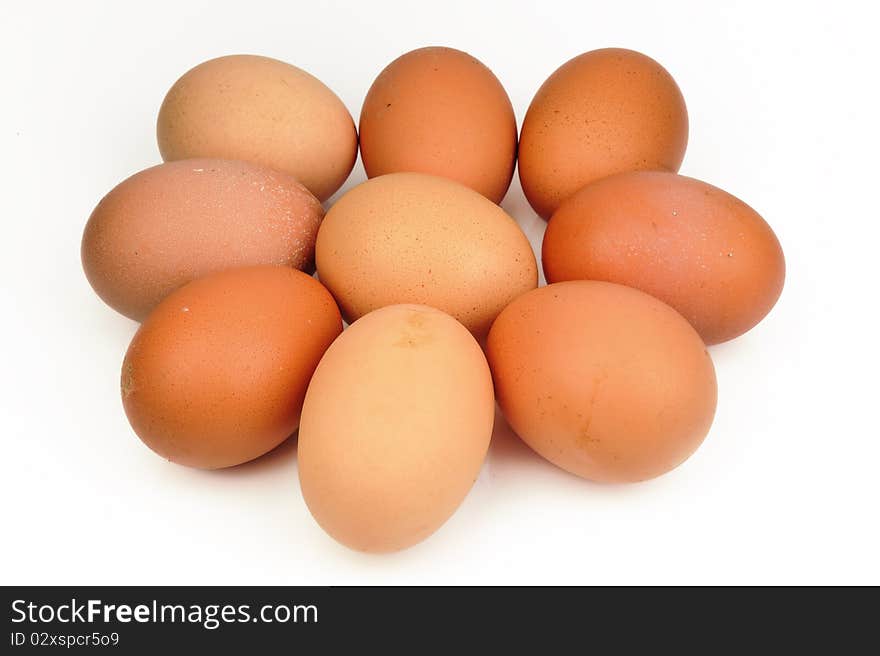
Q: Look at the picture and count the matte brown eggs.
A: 9